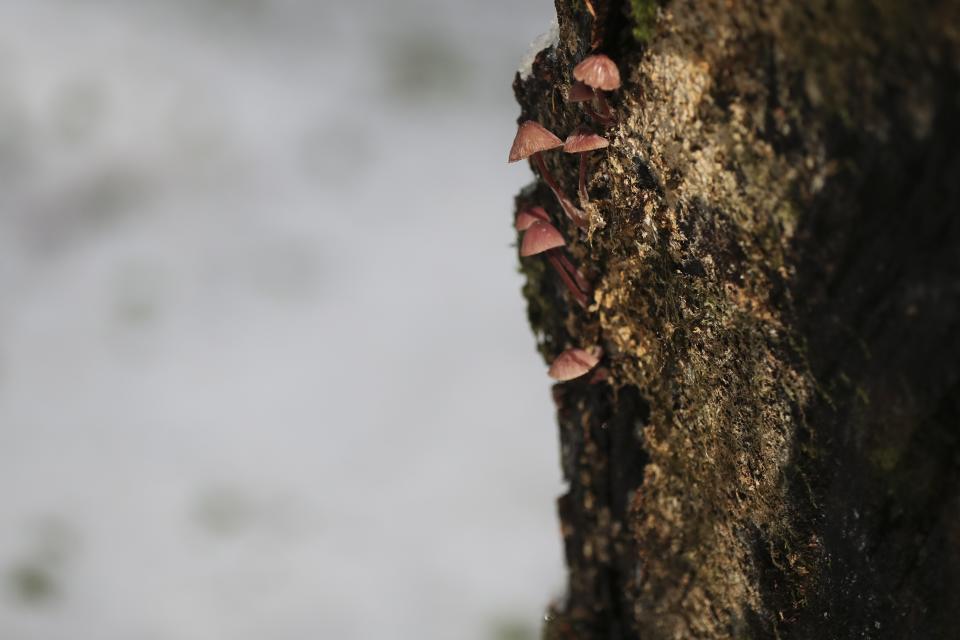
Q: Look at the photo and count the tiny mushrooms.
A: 7